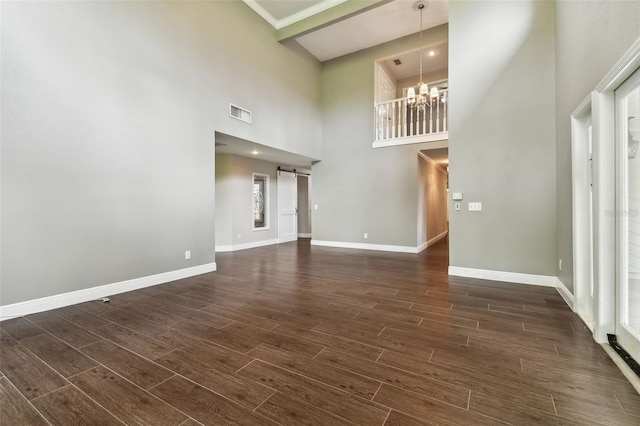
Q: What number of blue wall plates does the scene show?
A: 0